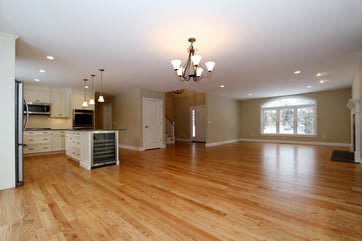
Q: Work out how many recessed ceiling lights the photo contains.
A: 10